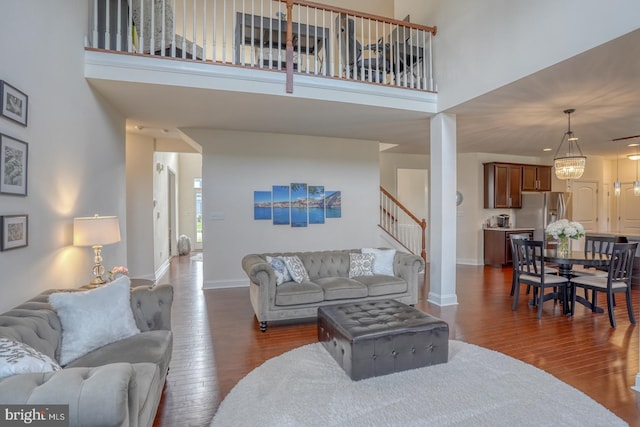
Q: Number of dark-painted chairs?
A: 4